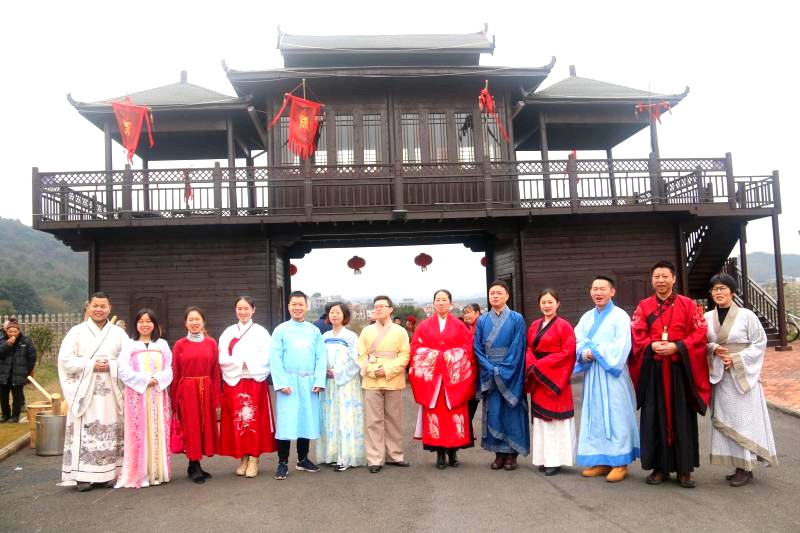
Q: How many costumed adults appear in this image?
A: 13